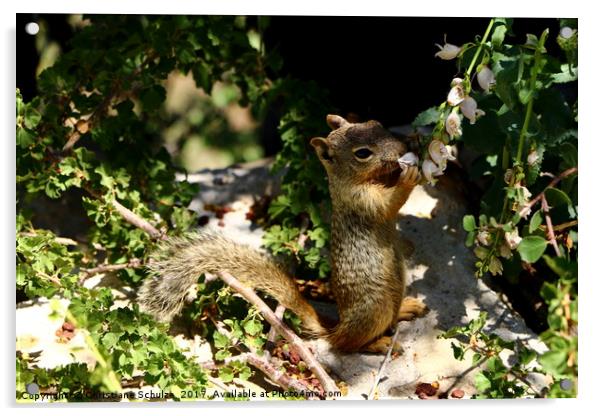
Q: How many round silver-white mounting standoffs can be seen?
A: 4